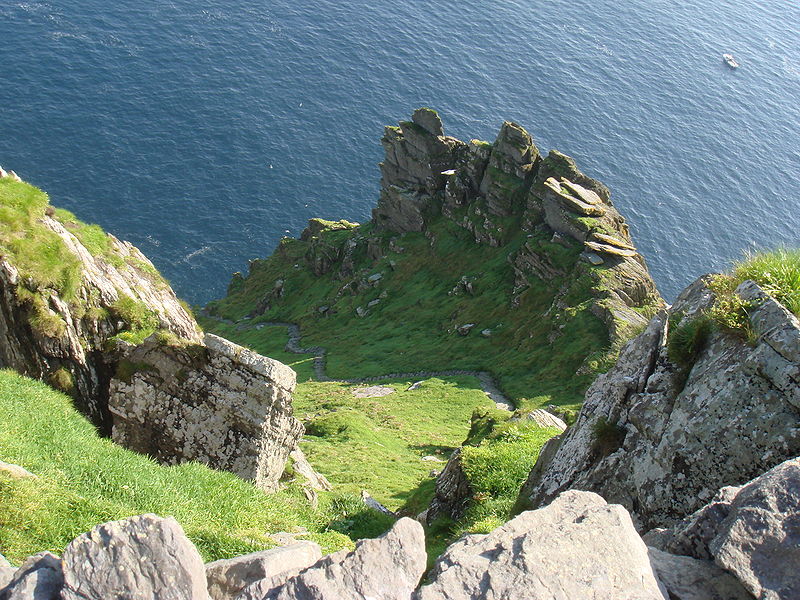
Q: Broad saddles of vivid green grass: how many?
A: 1